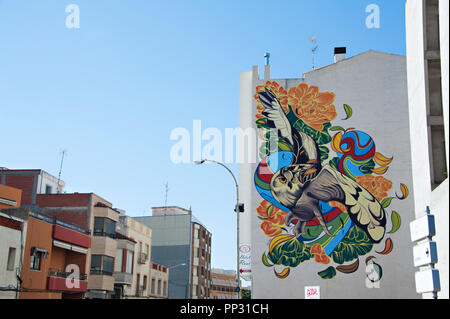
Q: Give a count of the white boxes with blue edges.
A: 3